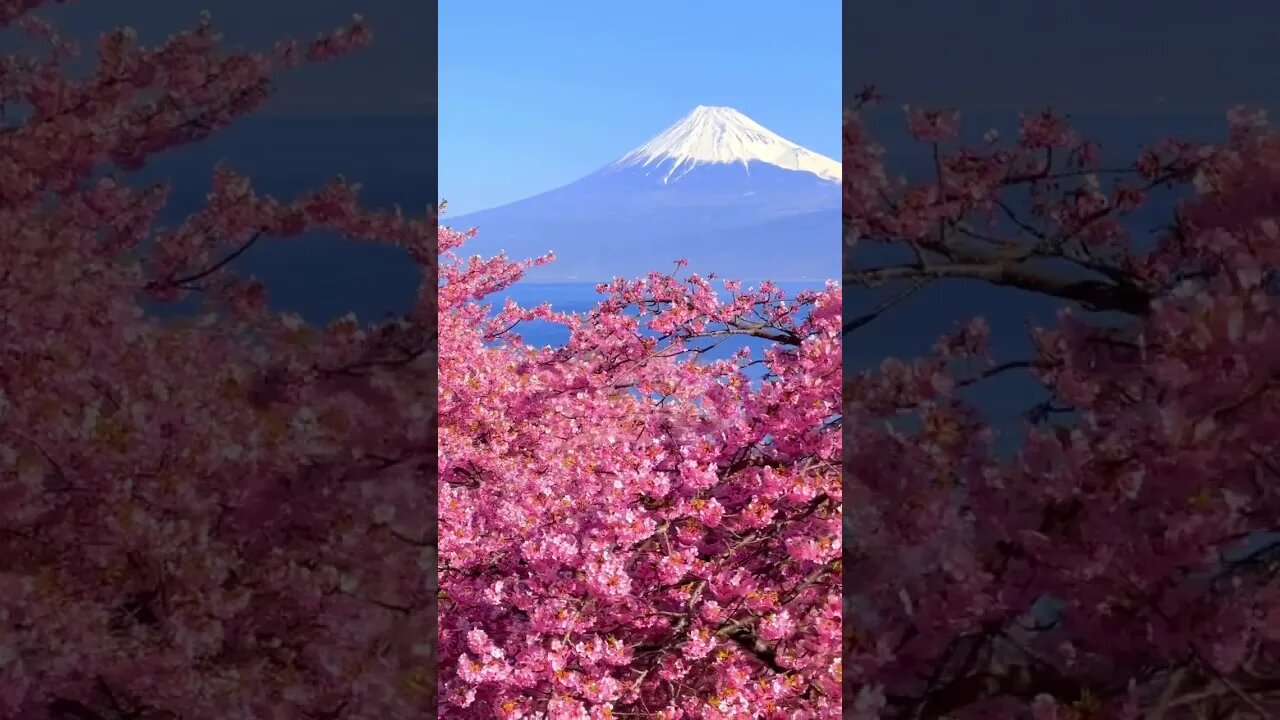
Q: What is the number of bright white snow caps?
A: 1